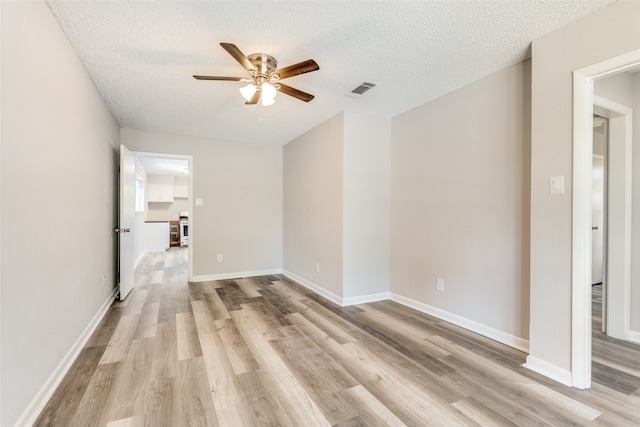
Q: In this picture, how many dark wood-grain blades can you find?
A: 5